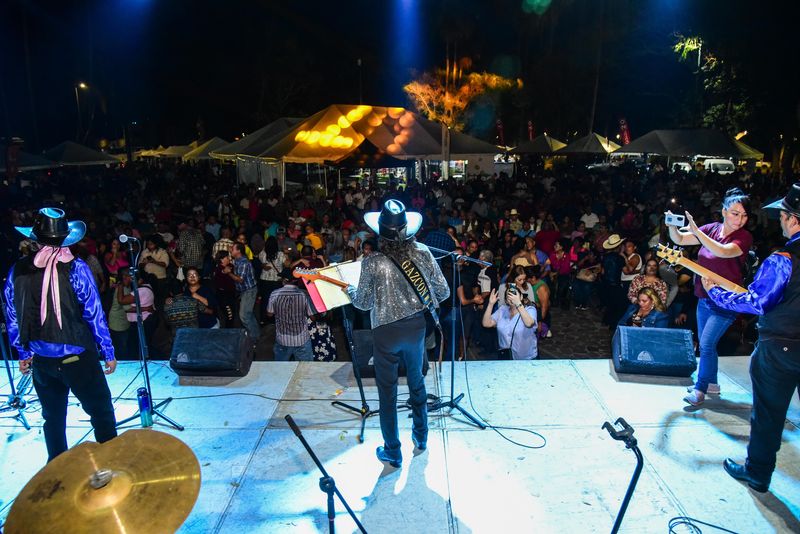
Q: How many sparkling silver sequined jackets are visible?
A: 1